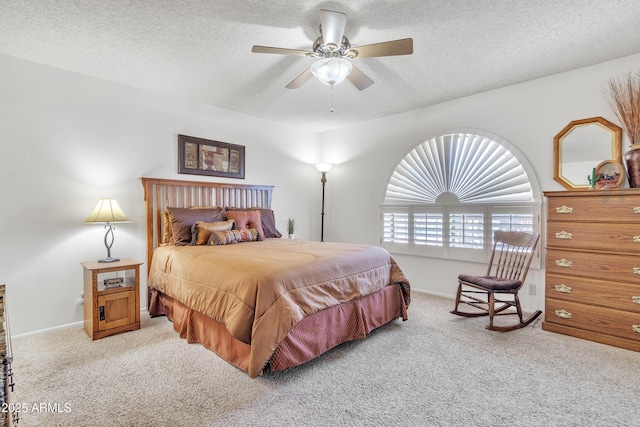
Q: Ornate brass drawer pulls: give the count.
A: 10